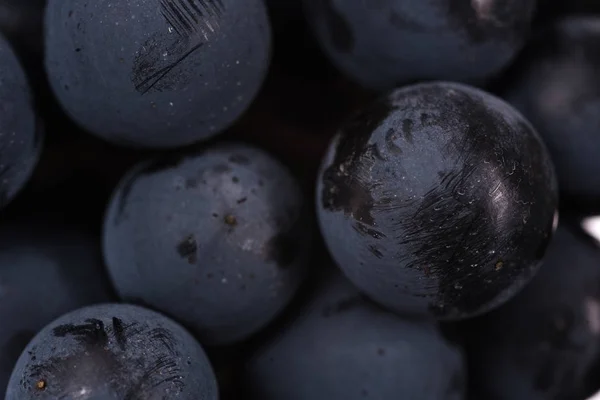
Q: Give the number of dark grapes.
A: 10